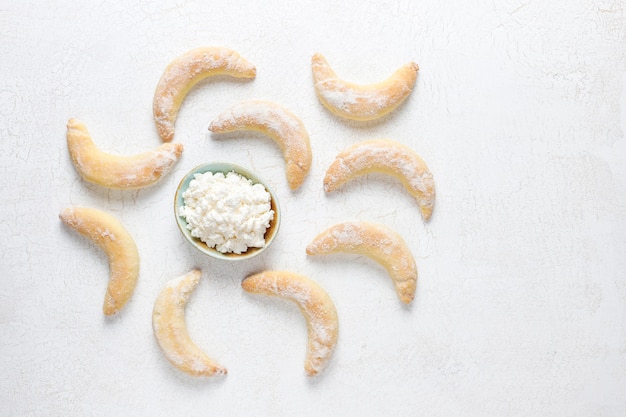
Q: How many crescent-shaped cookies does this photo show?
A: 9